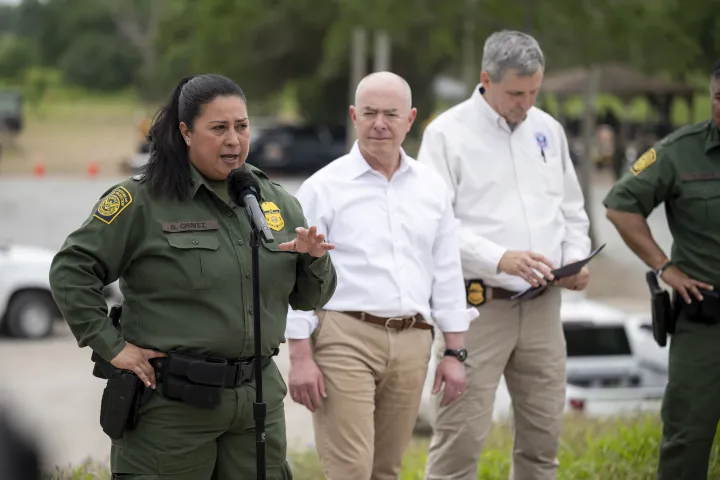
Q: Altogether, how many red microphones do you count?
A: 0